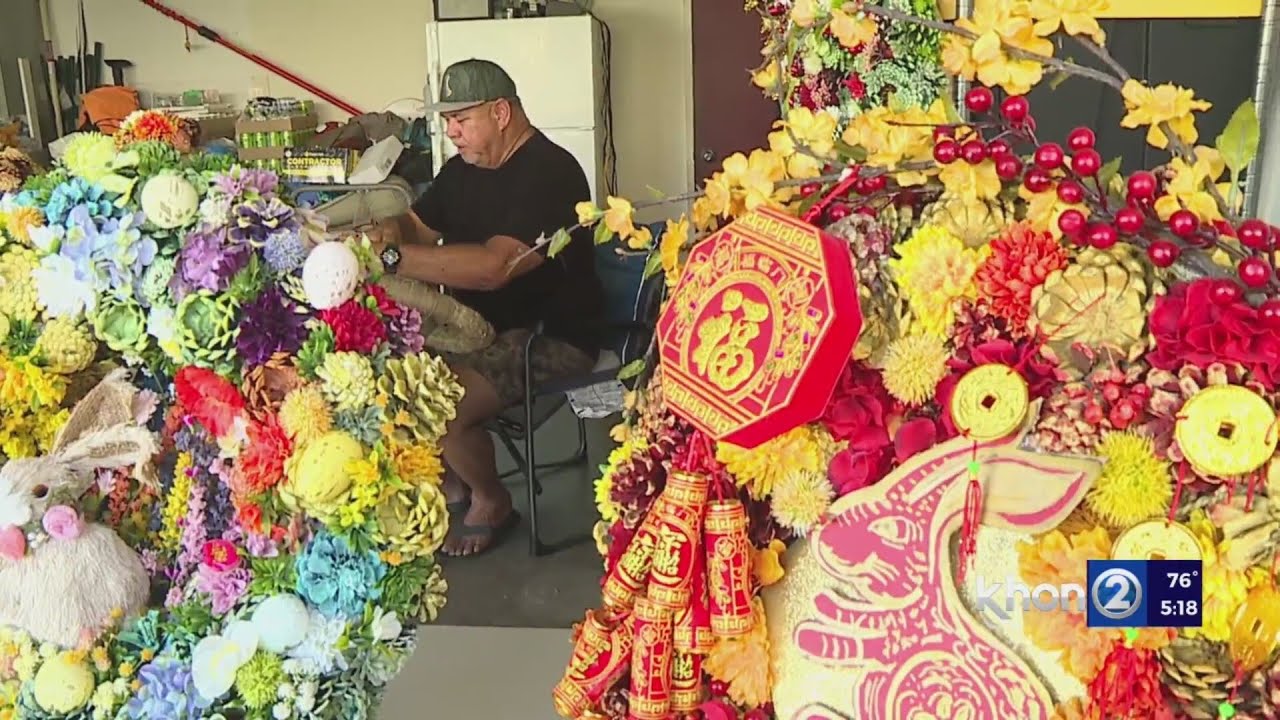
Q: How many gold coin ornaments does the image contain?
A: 4